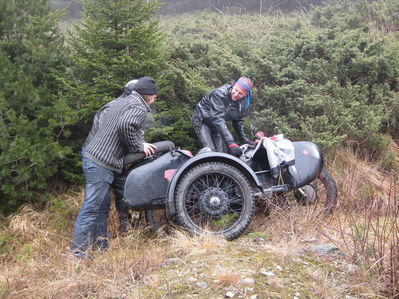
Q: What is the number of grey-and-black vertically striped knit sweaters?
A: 1